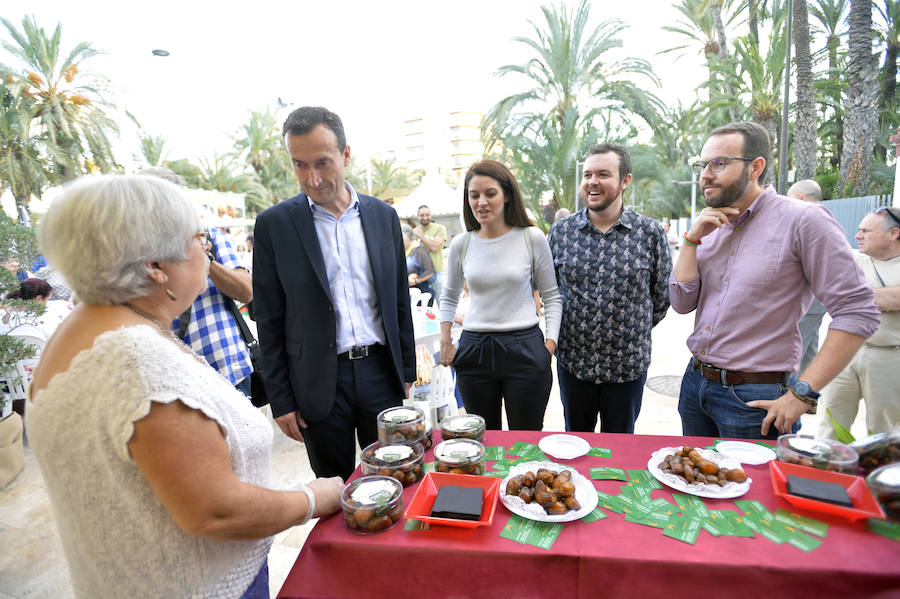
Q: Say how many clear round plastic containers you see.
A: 9